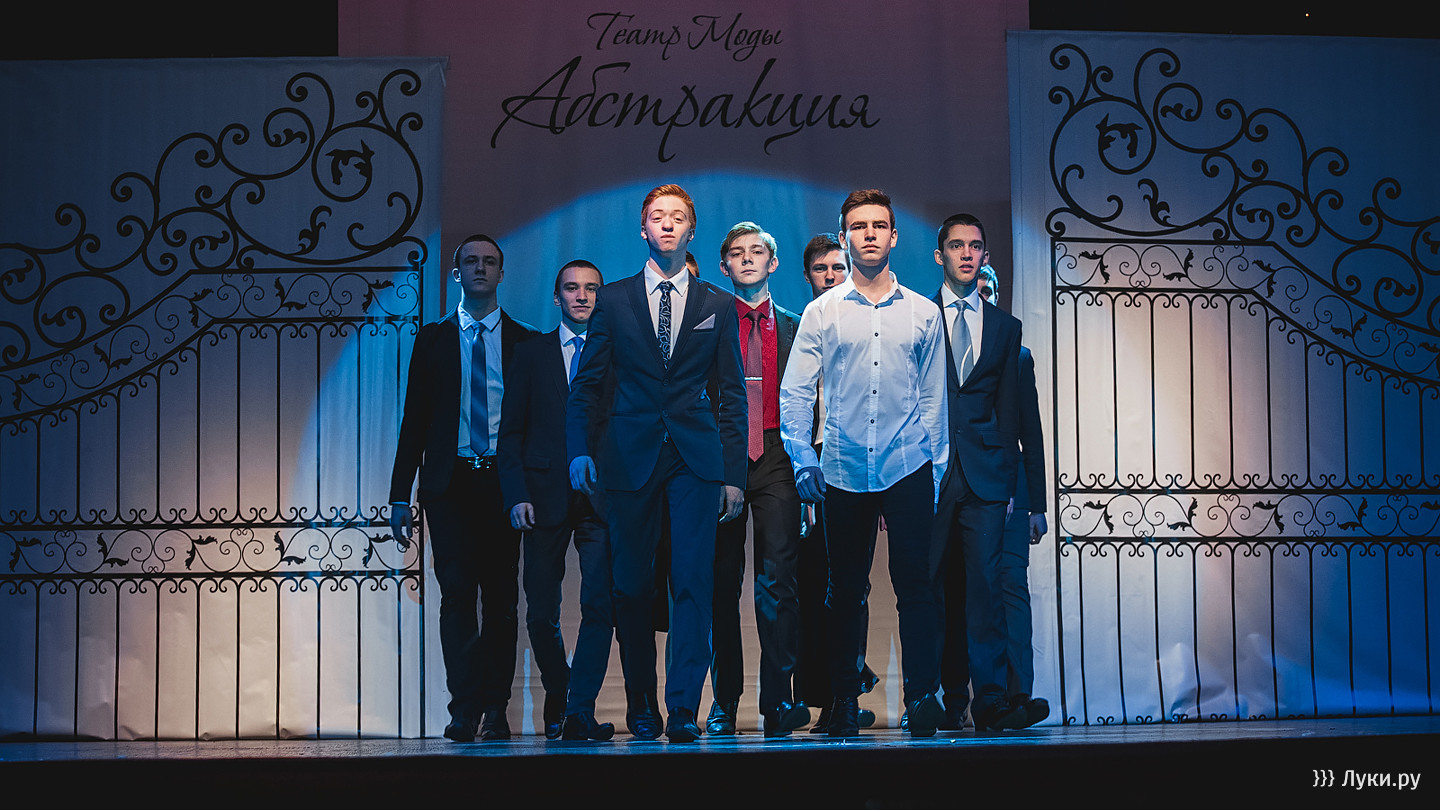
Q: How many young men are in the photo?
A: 9